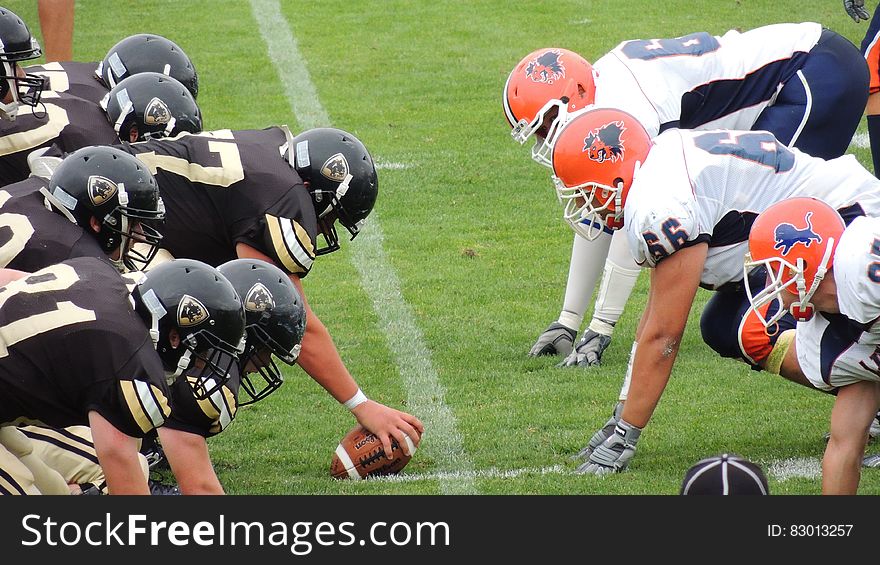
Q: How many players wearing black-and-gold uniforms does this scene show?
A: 7